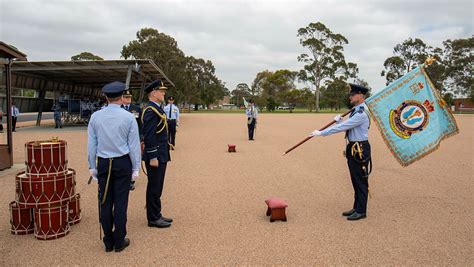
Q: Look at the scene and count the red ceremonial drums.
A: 5